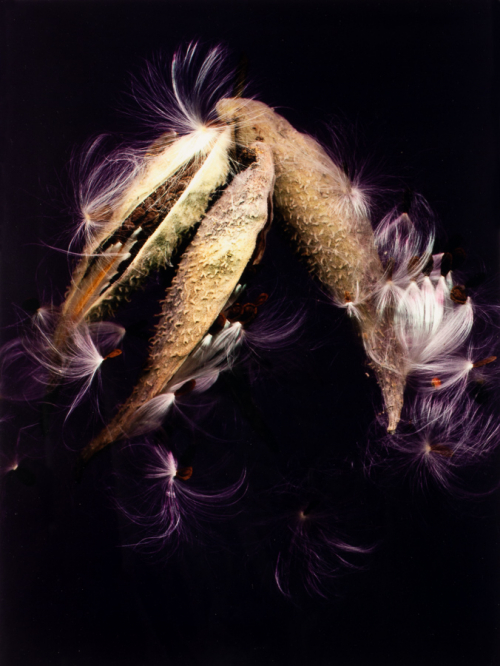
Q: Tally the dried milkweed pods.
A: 3